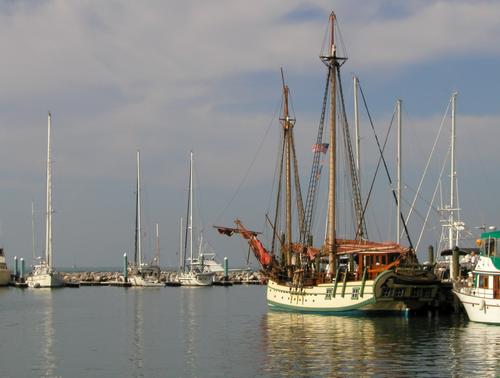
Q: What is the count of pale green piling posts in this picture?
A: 4